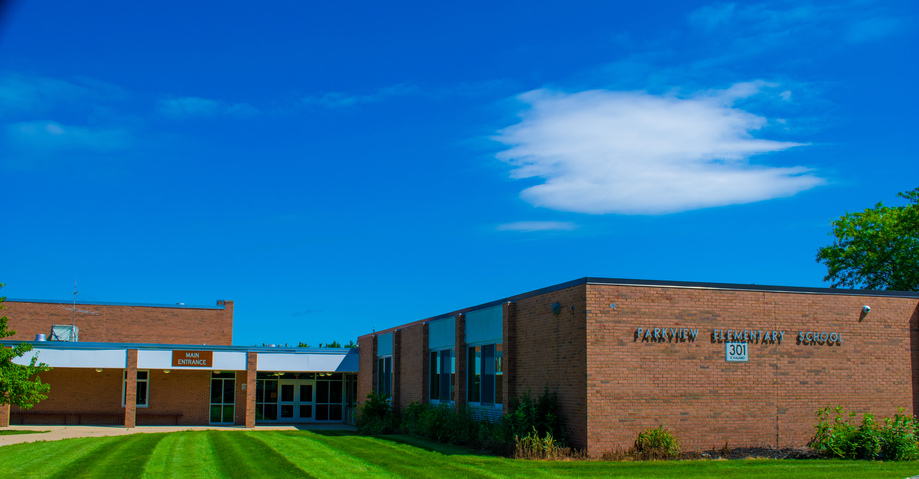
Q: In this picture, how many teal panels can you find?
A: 3